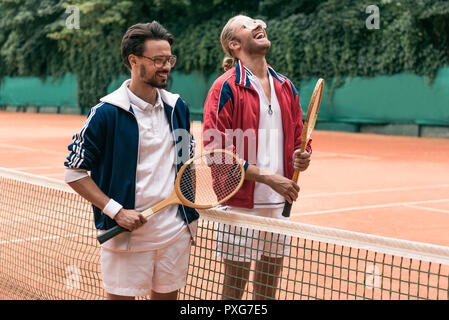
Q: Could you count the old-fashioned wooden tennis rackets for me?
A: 2